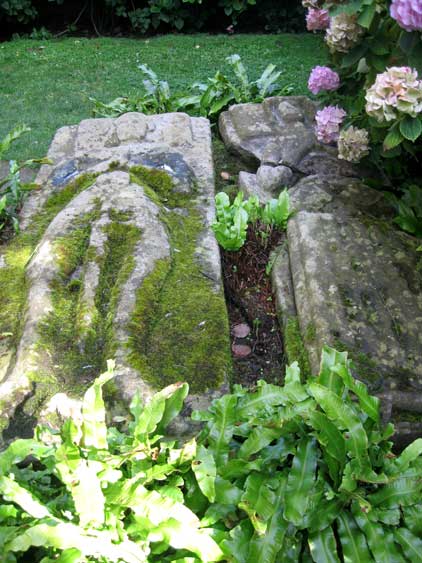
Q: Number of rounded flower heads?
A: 7